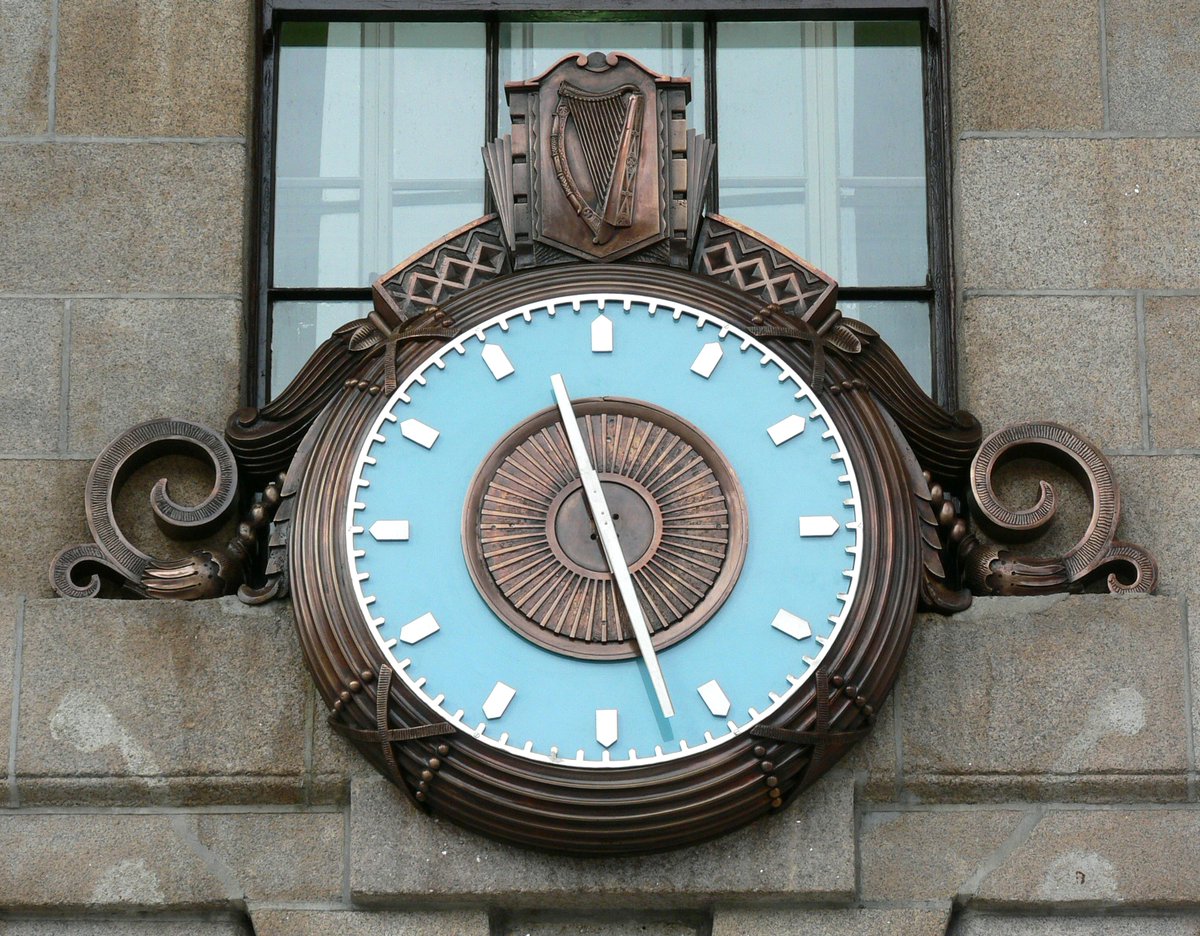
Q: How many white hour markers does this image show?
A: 12